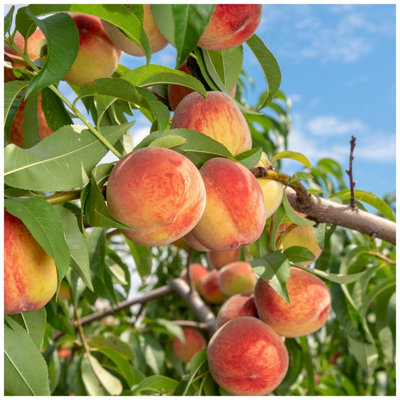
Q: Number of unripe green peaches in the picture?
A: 0